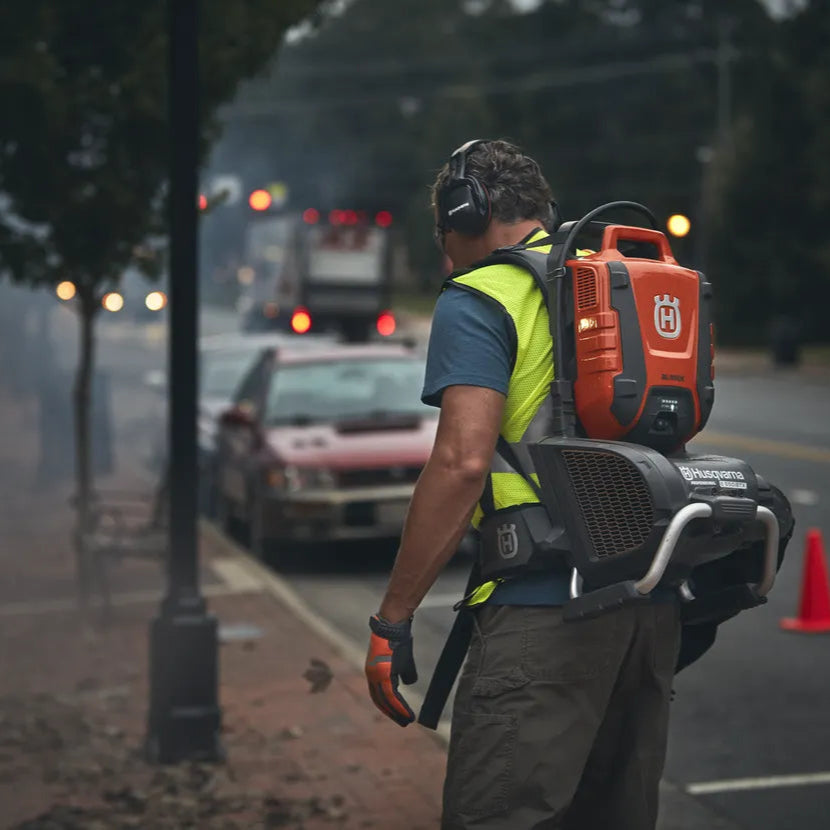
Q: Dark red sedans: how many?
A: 1